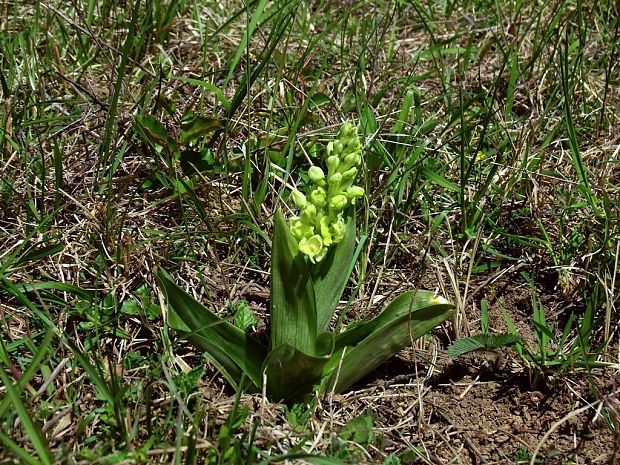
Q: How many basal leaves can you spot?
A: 5